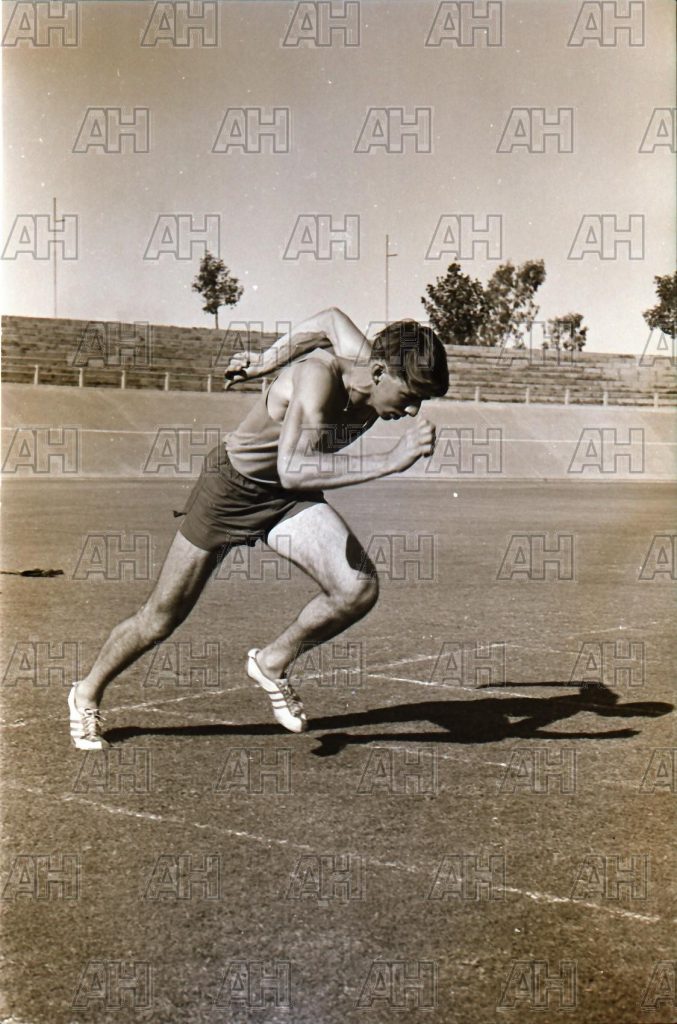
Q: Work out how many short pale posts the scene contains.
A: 11